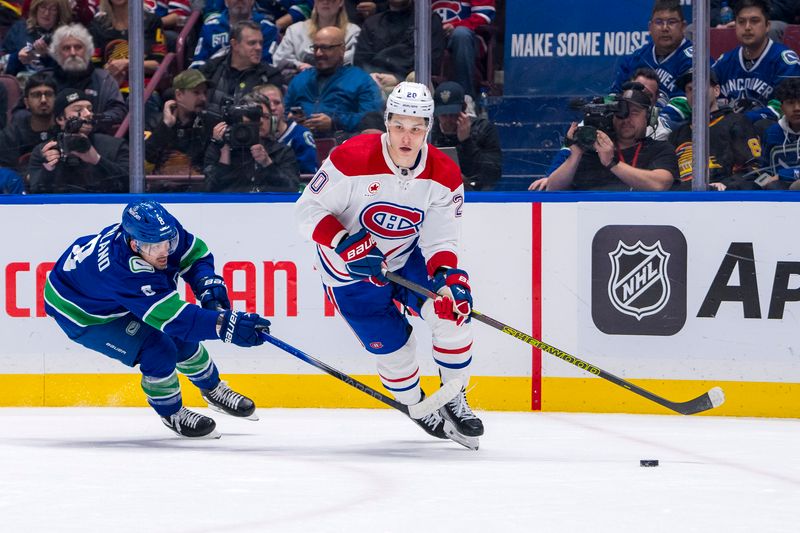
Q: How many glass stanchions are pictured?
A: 3